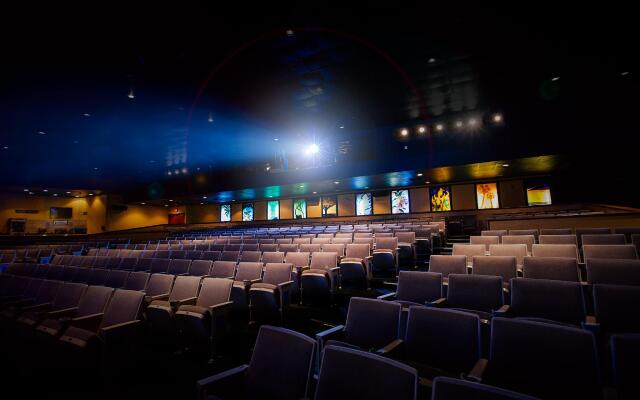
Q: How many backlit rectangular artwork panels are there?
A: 10